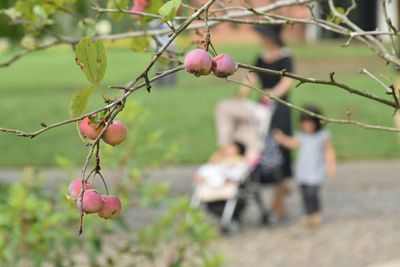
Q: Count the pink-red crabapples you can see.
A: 7